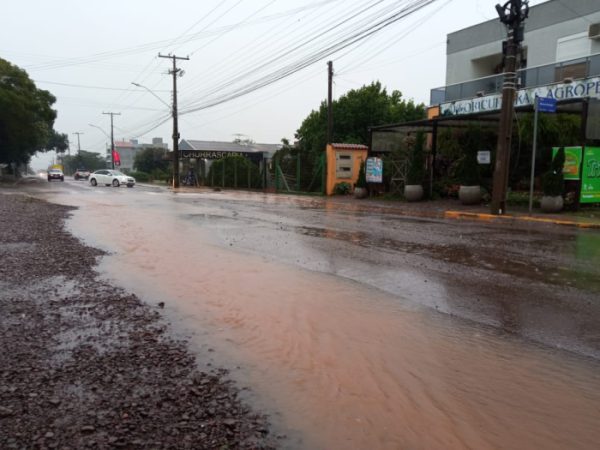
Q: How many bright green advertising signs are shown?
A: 2